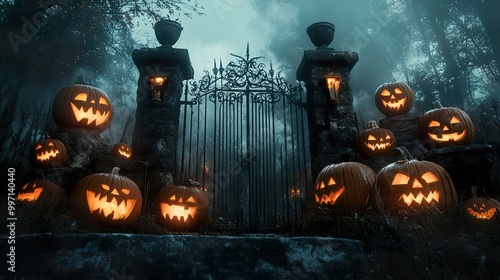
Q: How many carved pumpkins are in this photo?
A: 12